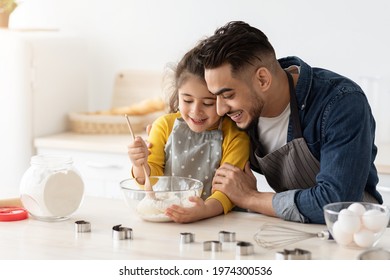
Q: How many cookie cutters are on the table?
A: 7